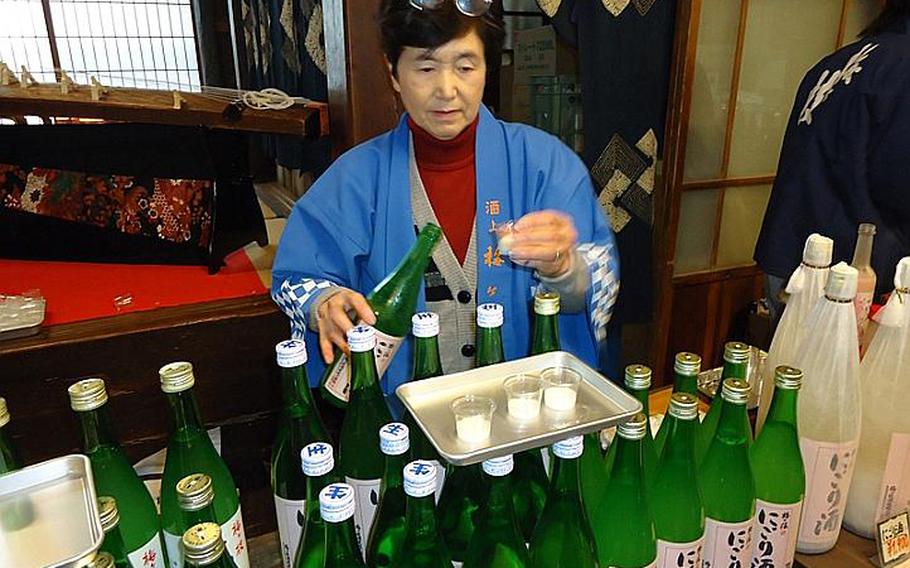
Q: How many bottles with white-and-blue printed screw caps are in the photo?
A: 10